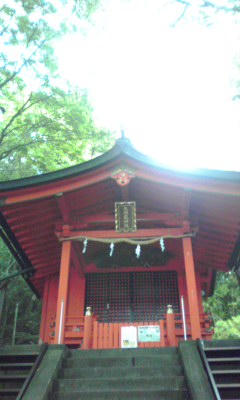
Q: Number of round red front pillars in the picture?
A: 2